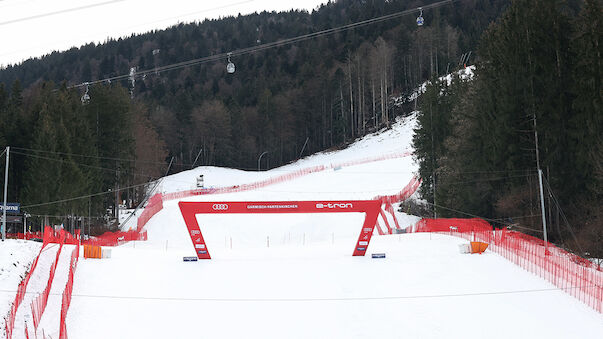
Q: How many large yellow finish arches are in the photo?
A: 0